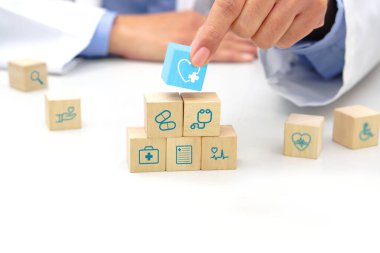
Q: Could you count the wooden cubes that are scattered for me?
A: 4